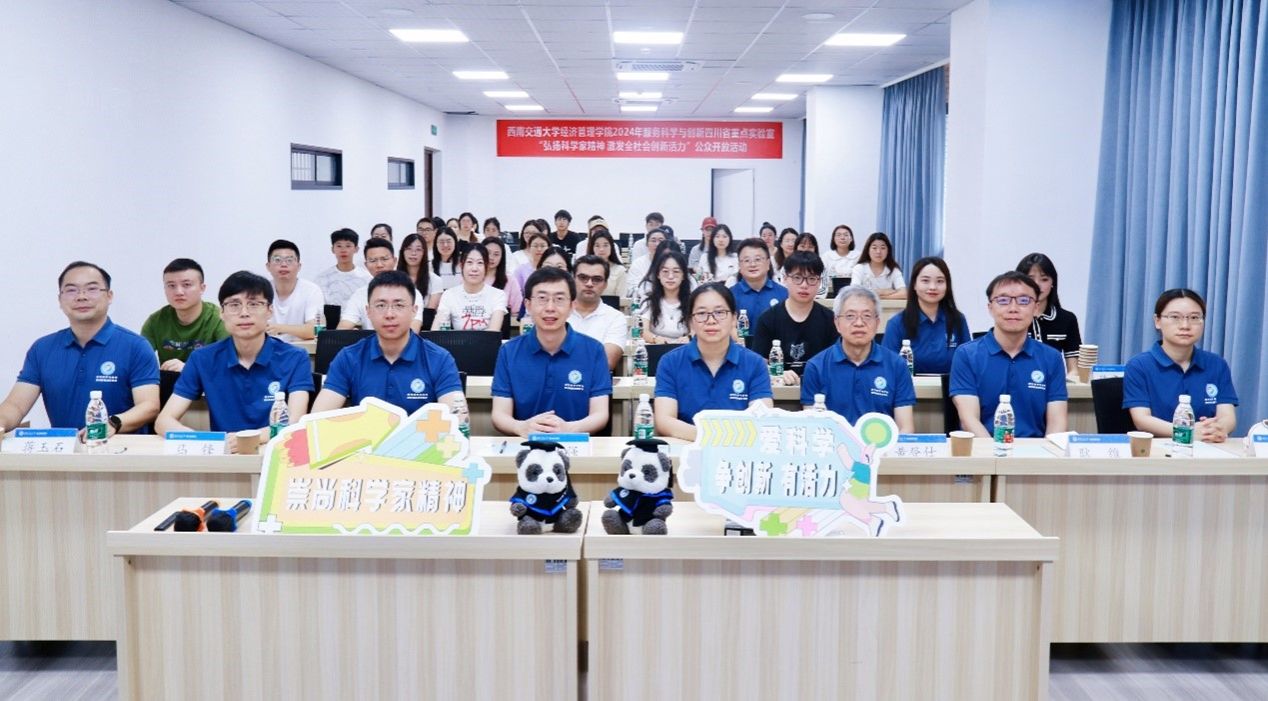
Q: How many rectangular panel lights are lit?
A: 12